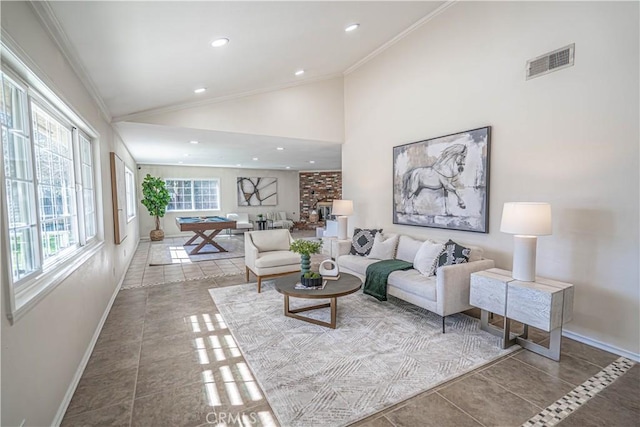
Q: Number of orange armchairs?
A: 0